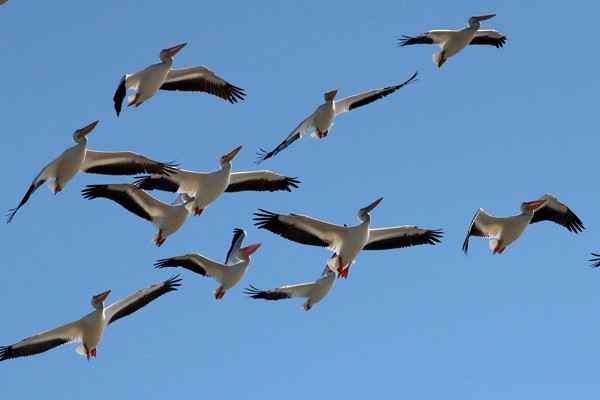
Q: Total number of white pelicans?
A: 11